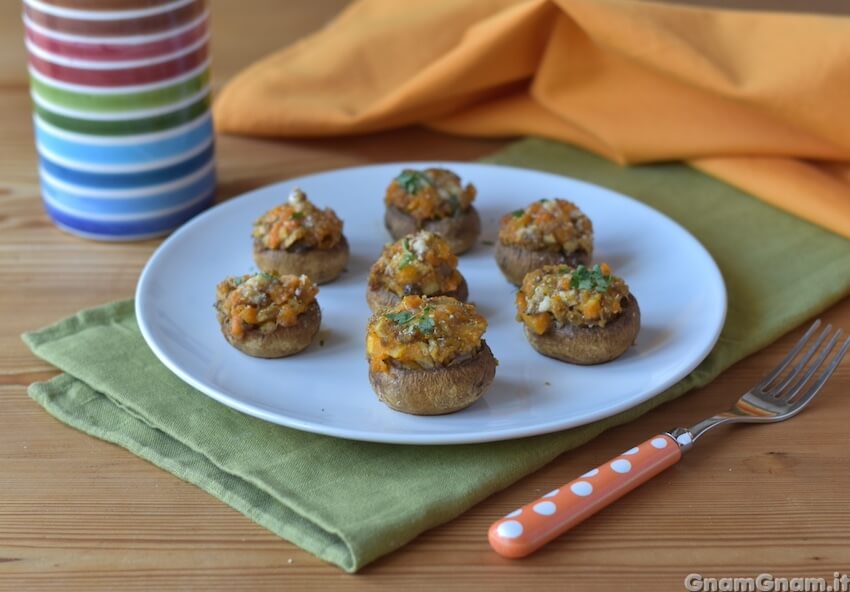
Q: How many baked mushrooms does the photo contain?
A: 7